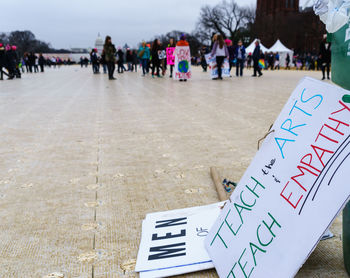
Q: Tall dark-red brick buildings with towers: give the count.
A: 1